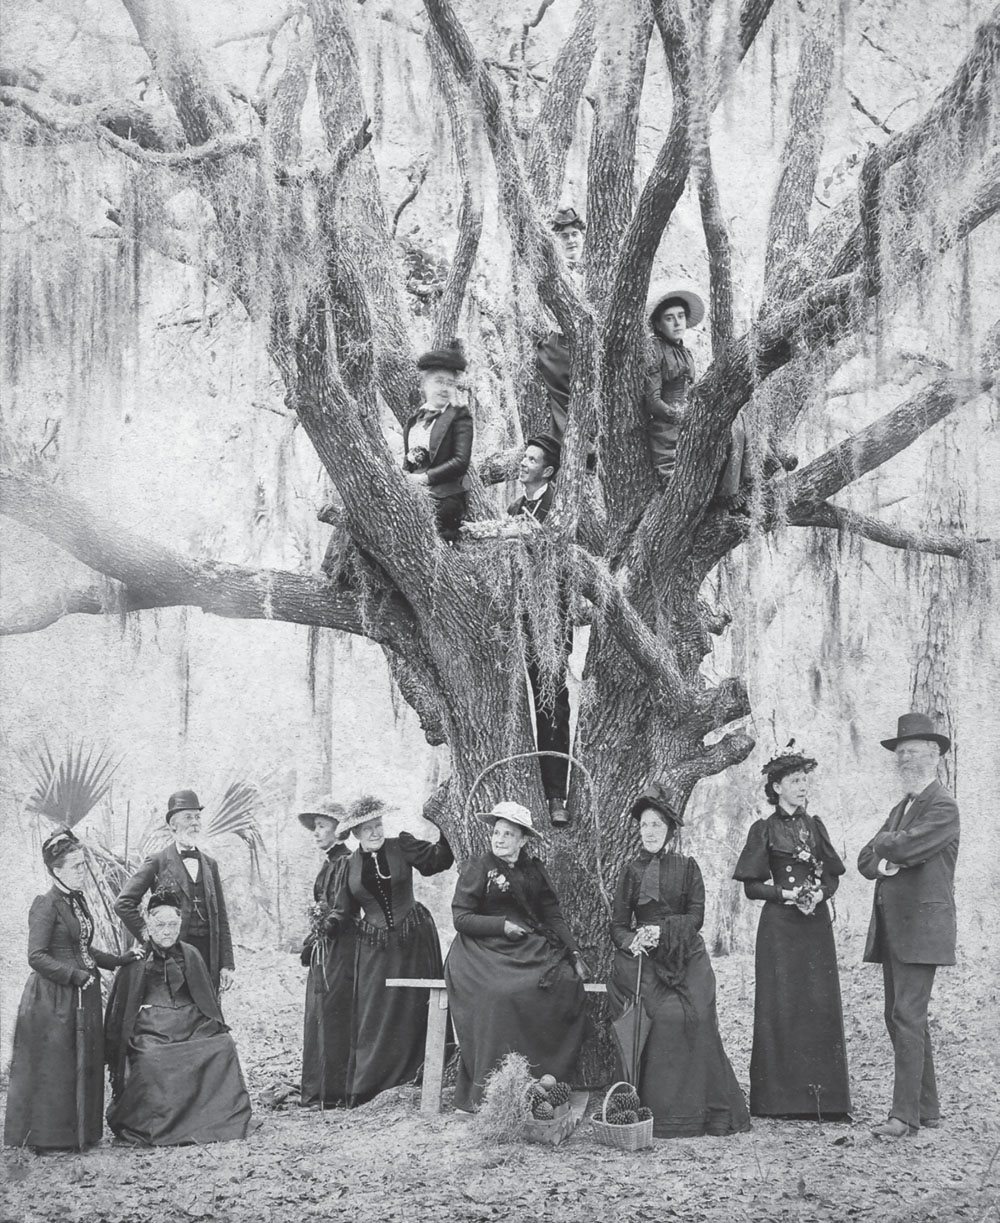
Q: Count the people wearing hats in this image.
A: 13